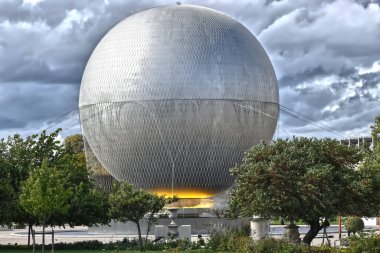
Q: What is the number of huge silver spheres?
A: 1